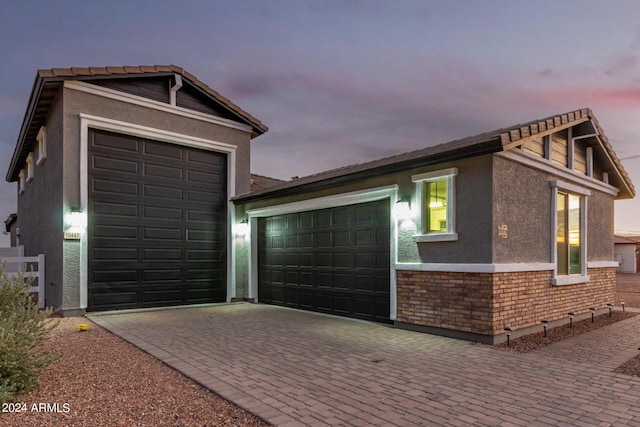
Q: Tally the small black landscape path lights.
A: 6